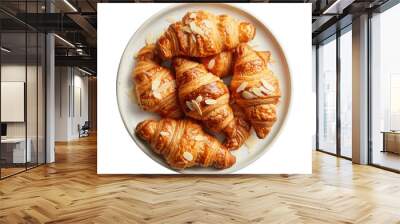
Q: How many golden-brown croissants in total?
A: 6